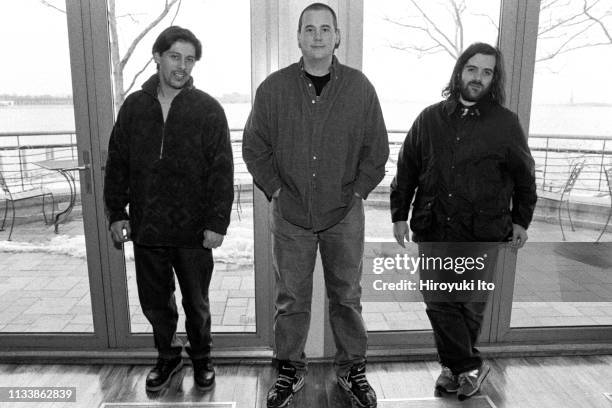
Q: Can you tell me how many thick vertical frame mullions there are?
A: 3